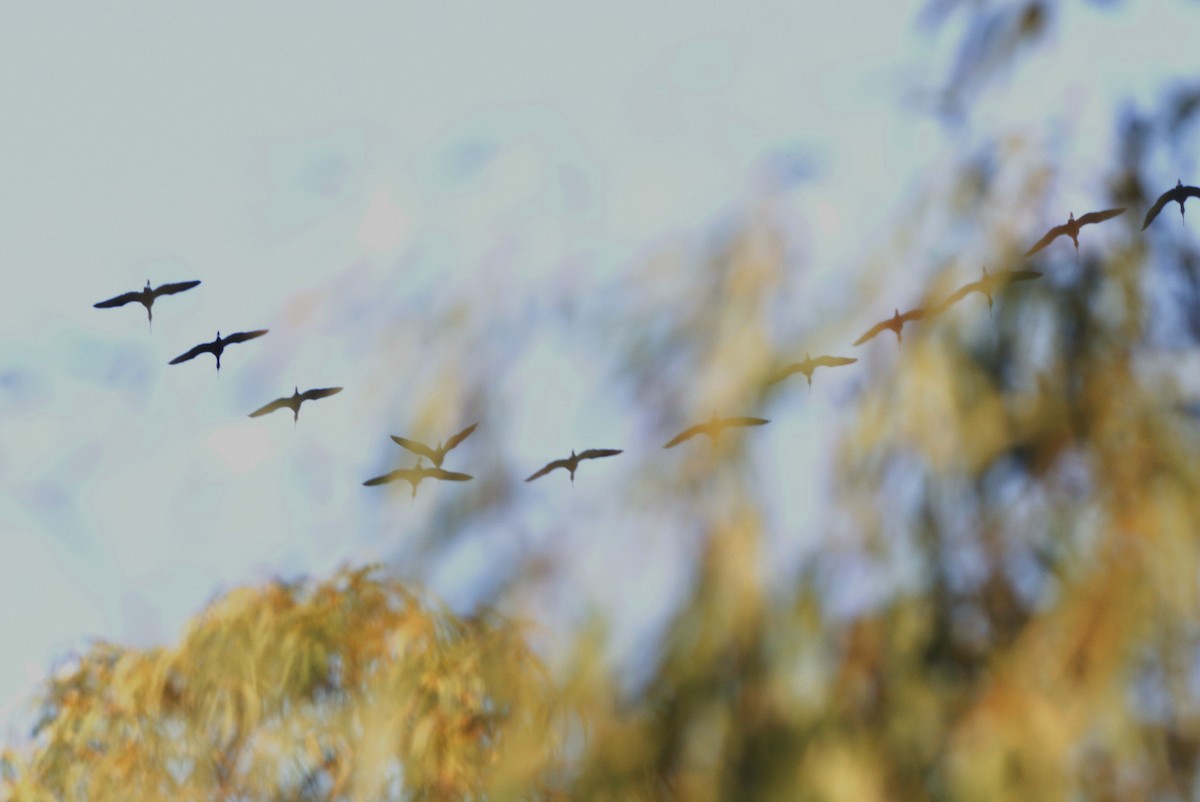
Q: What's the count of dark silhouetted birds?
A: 12